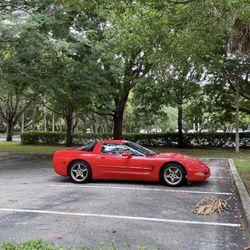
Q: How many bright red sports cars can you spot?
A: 1